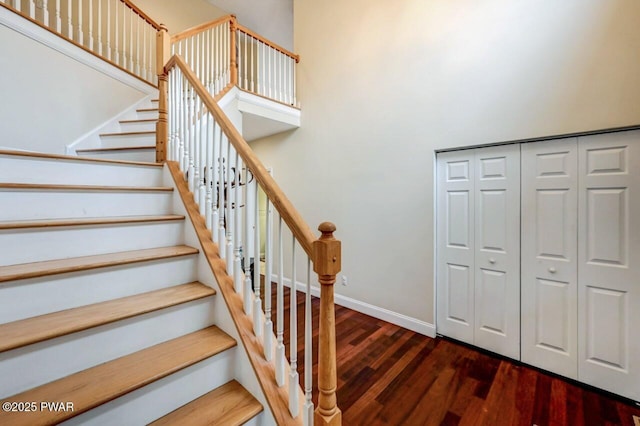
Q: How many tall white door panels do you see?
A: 4